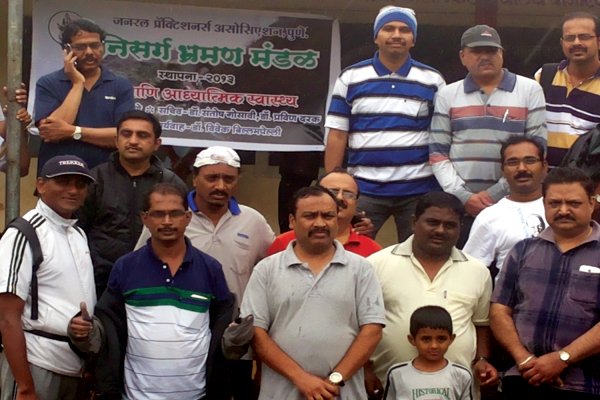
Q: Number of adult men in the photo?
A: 13